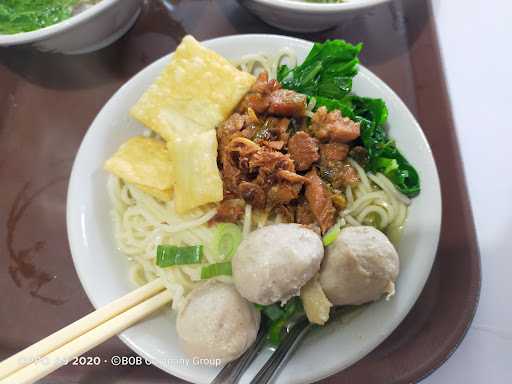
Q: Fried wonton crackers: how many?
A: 3